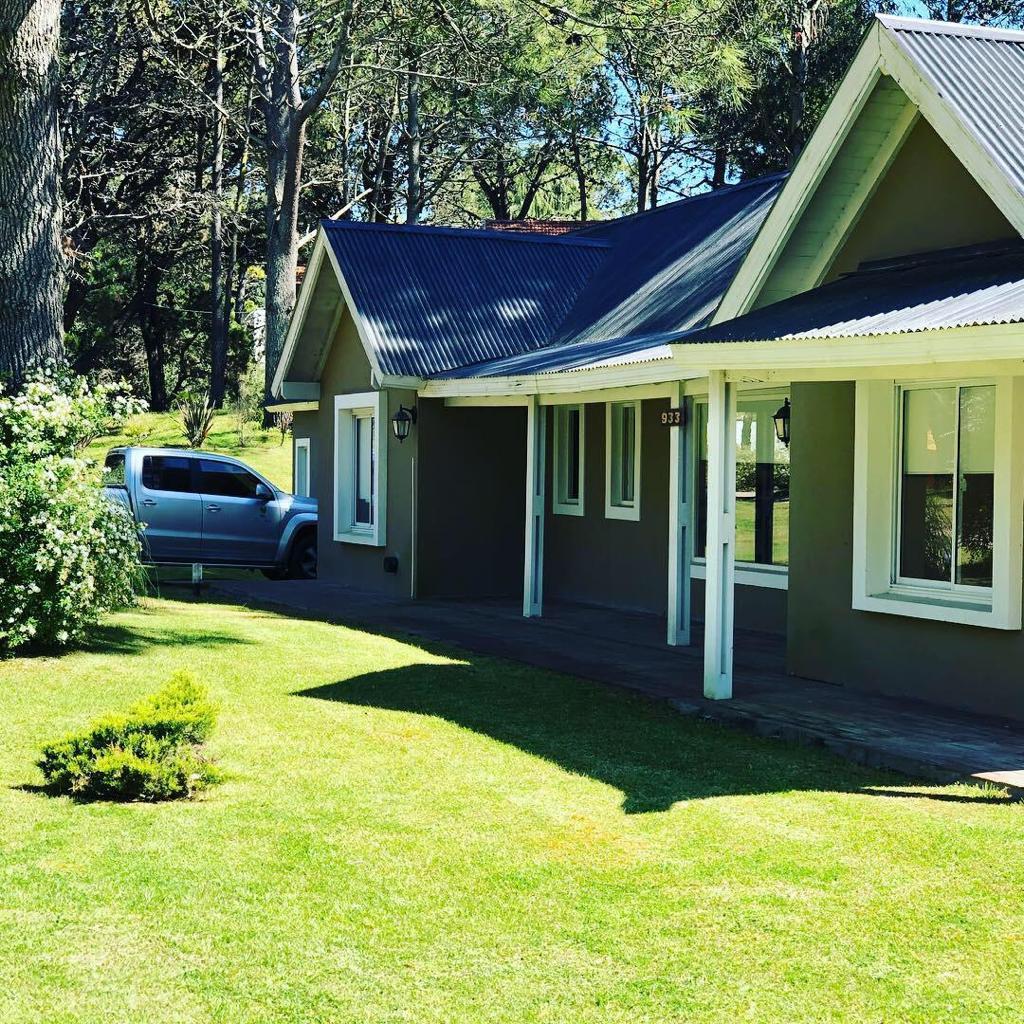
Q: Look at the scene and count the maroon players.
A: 0